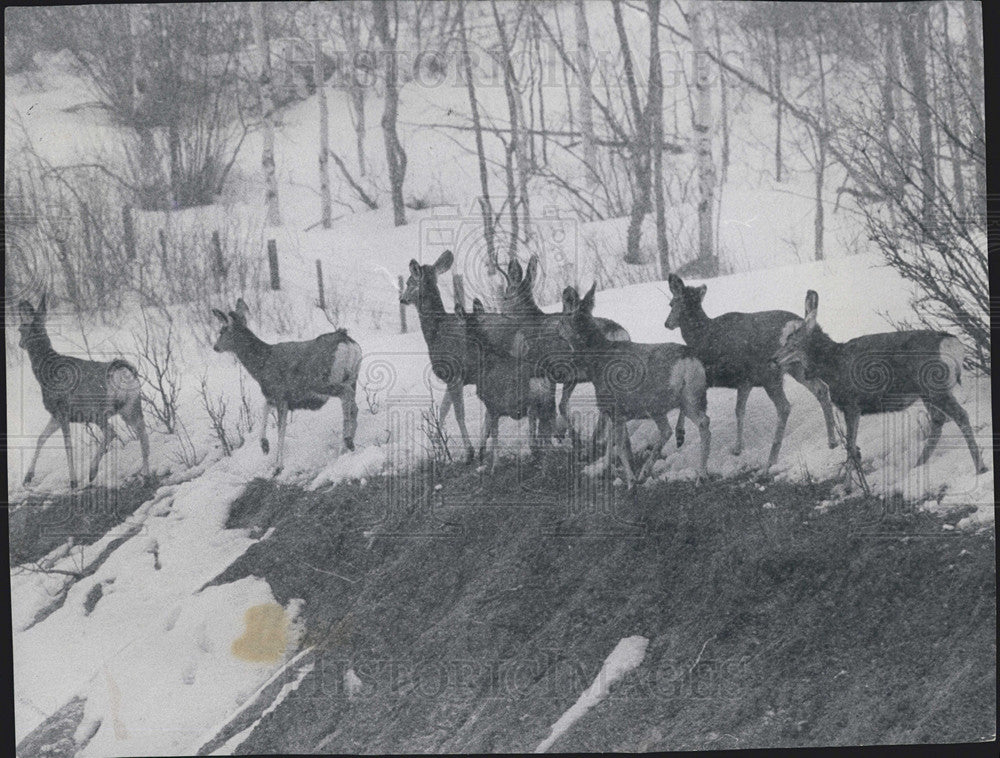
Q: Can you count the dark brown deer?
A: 8